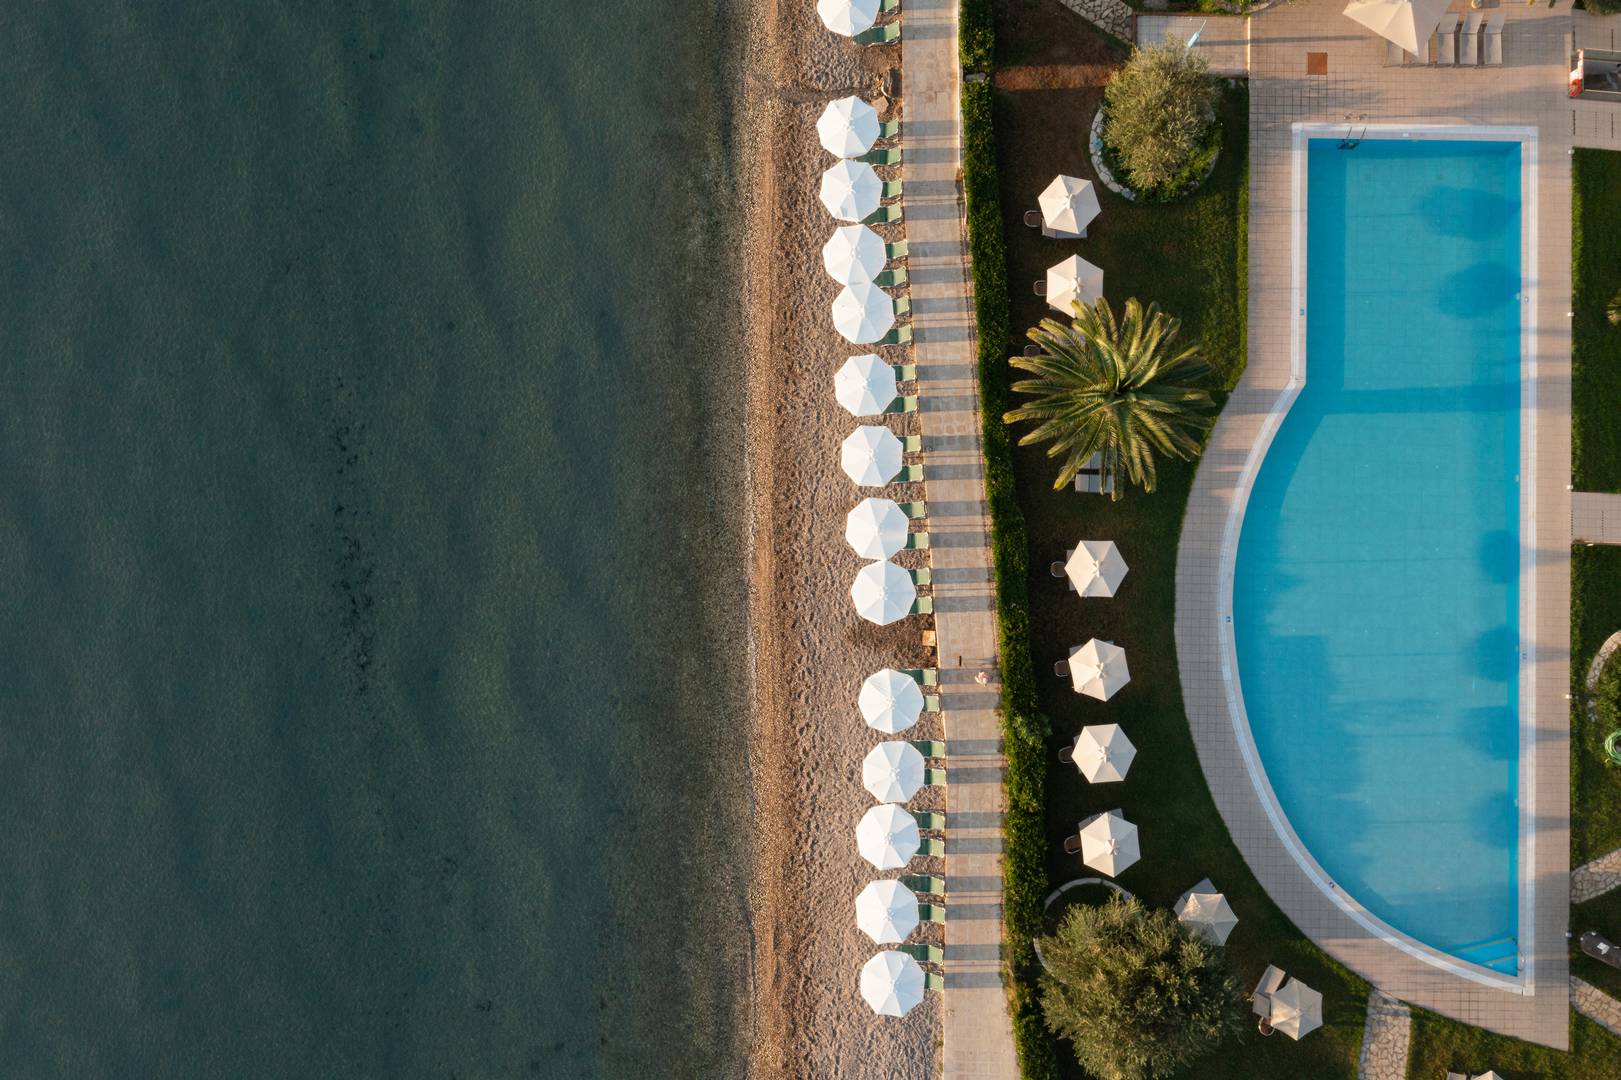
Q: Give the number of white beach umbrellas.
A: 14